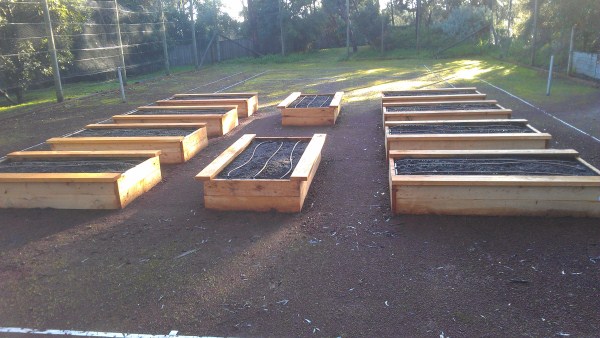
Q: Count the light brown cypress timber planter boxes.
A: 10